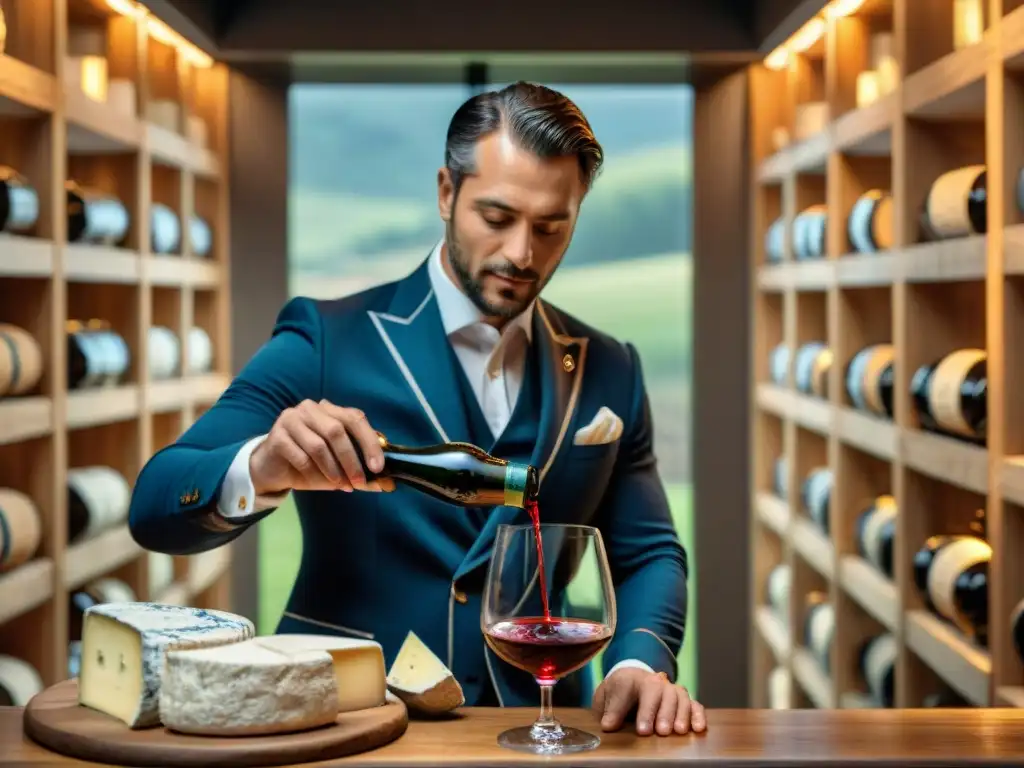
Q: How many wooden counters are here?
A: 1